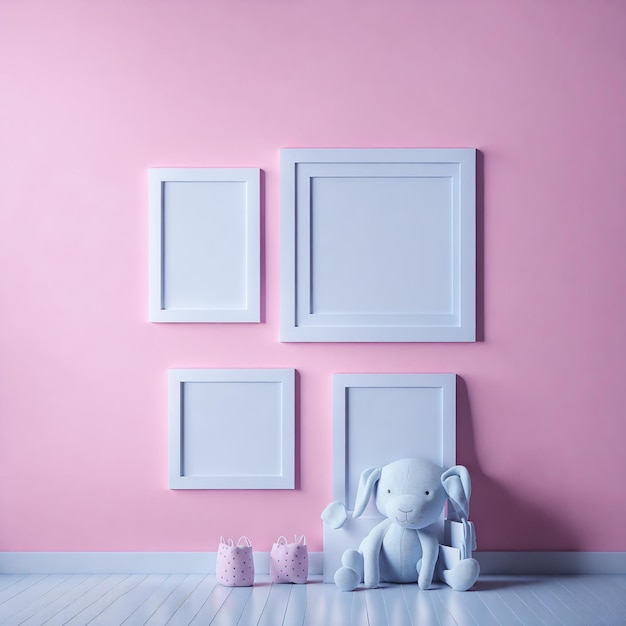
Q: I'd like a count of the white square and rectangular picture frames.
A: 4